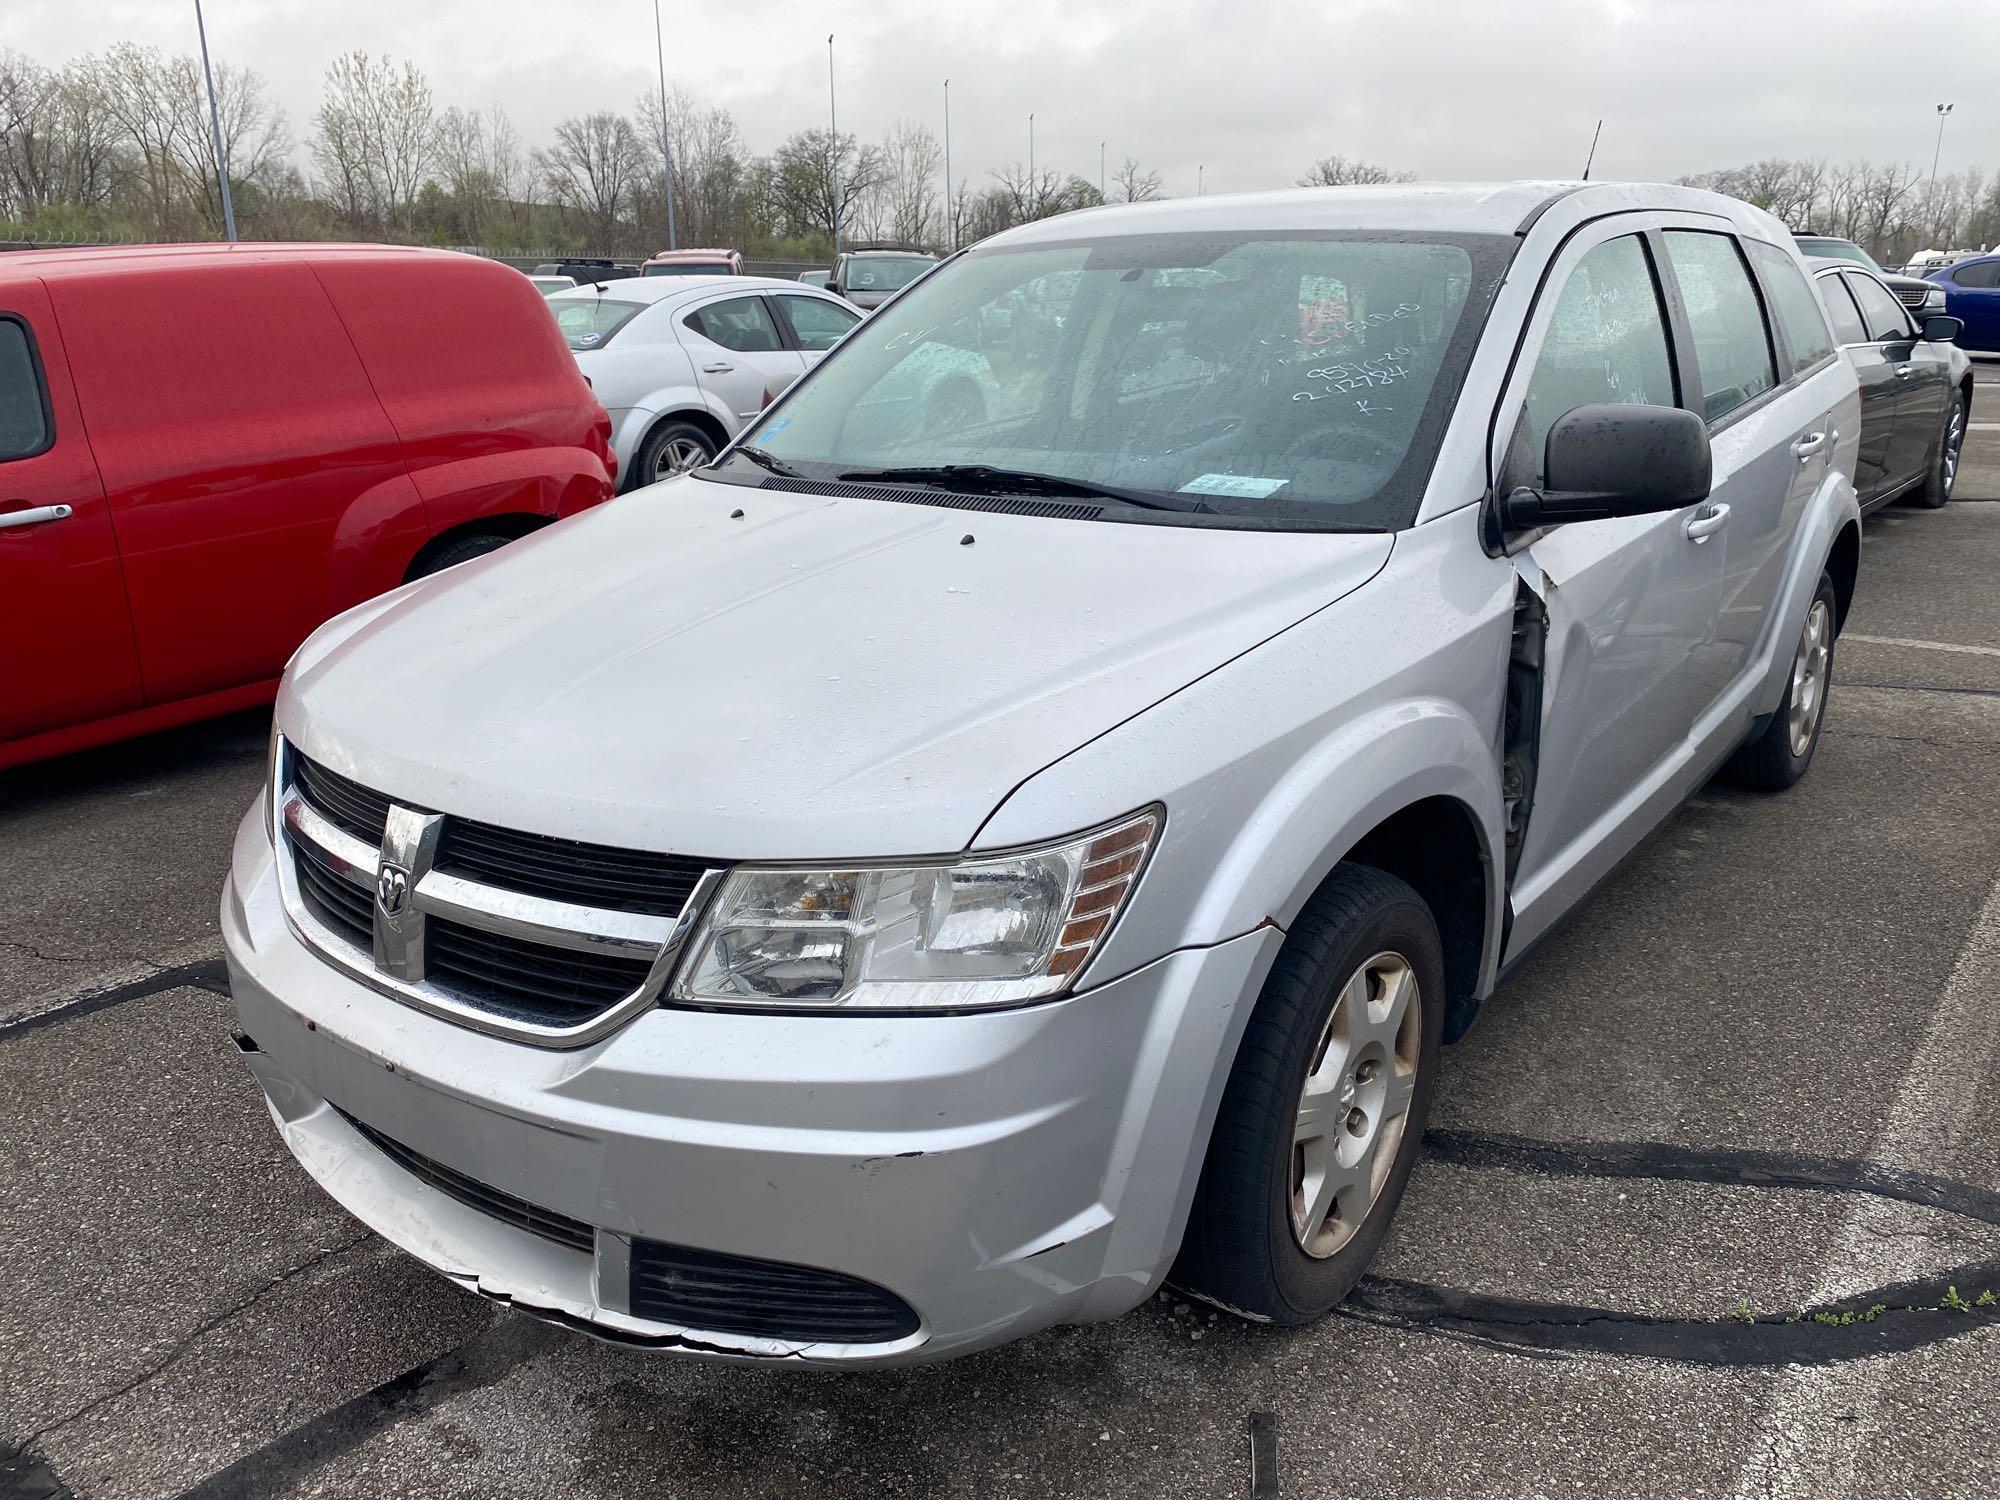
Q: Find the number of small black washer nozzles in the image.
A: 2